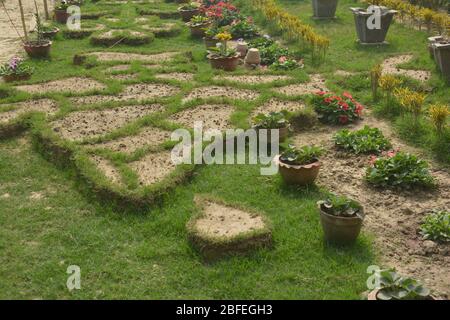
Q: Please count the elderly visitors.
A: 0